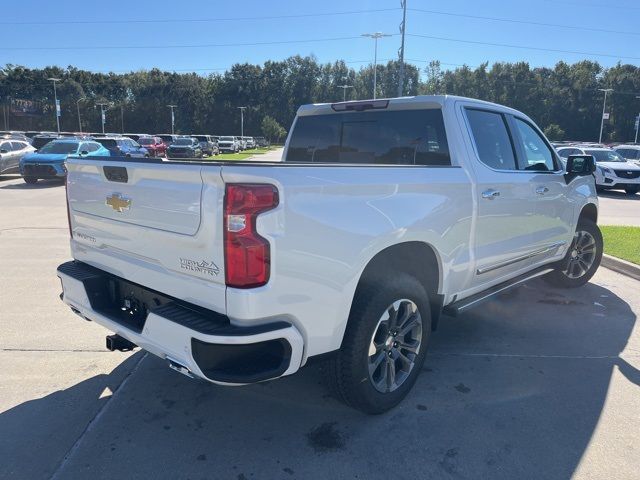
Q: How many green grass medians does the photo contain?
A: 2